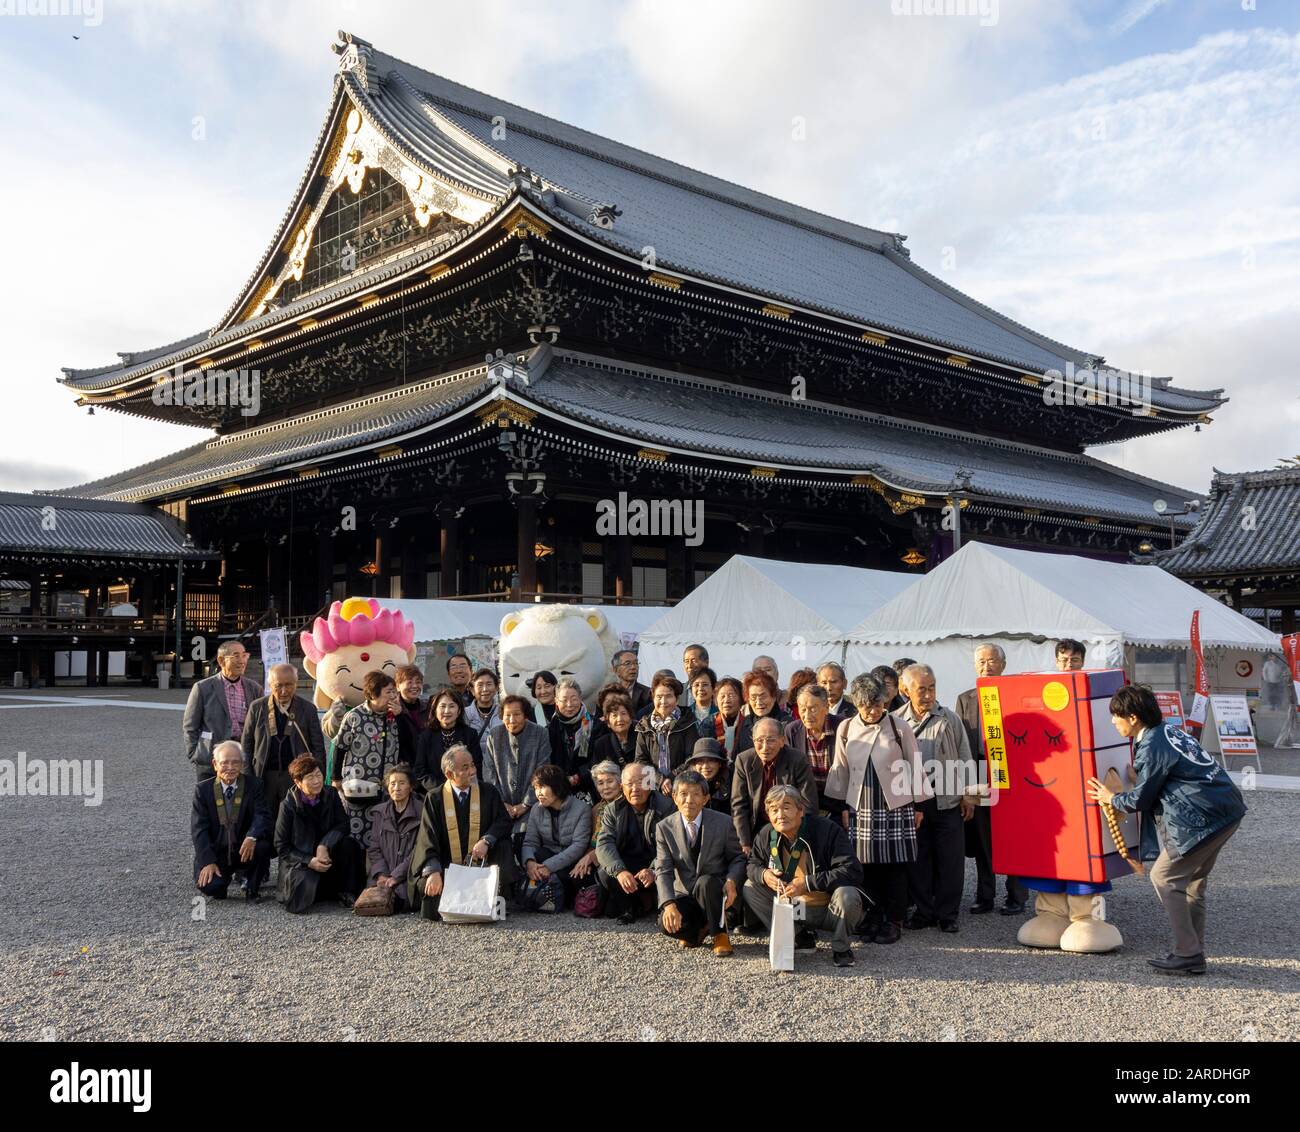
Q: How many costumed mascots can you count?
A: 3